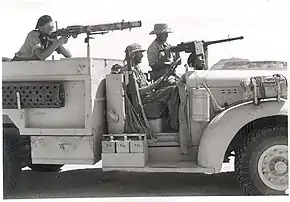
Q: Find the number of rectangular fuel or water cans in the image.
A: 3